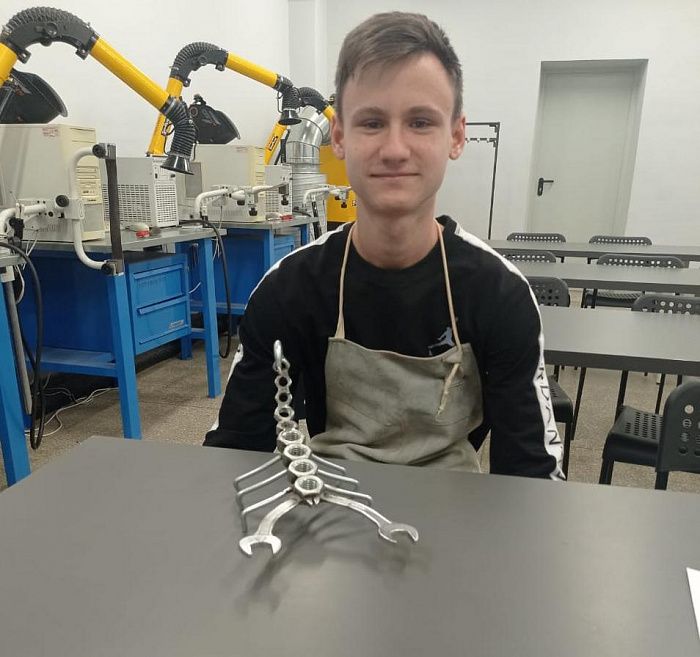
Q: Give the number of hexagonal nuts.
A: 9